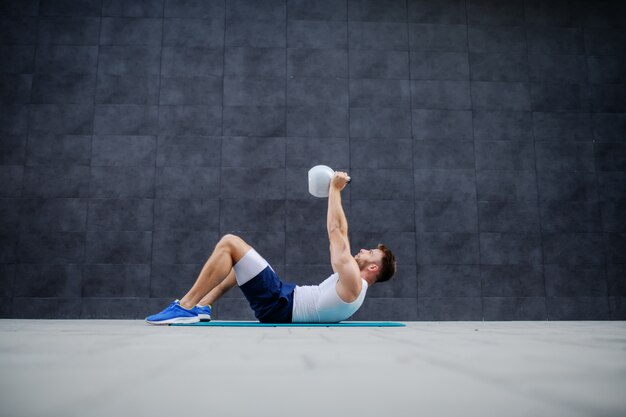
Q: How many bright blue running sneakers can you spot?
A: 2